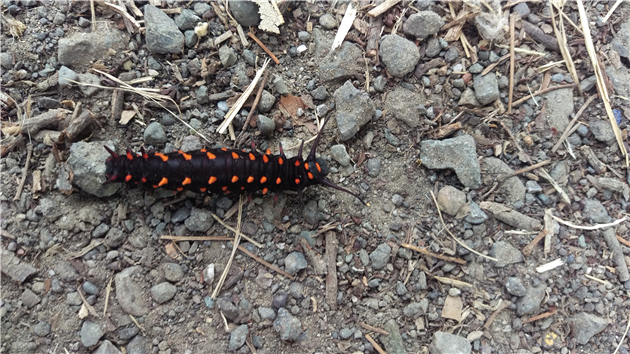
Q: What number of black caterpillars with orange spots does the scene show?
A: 1